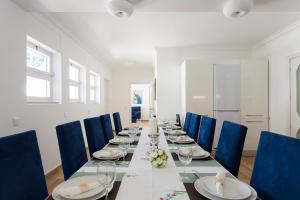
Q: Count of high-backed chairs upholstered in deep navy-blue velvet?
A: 10